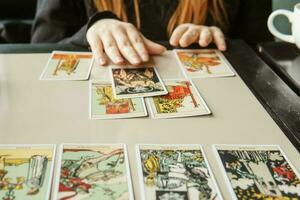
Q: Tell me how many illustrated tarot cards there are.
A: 9